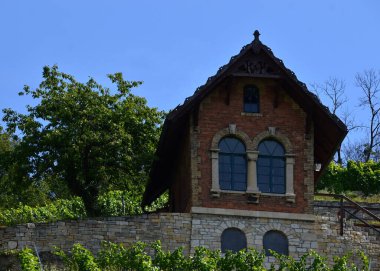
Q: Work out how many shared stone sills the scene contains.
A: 1